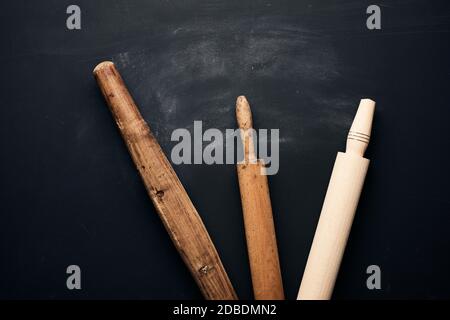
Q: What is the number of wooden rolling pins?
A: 3